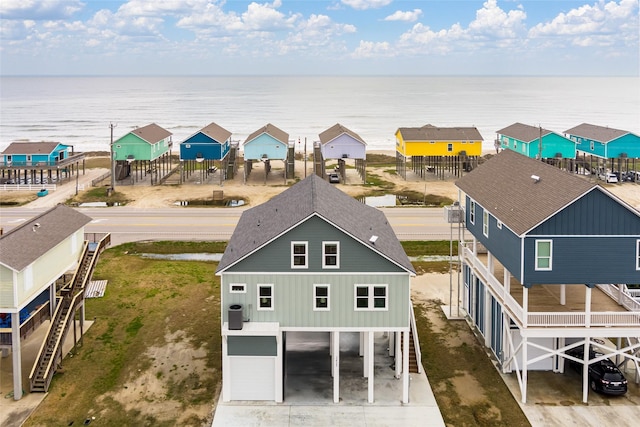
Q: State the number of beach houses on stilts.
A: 11